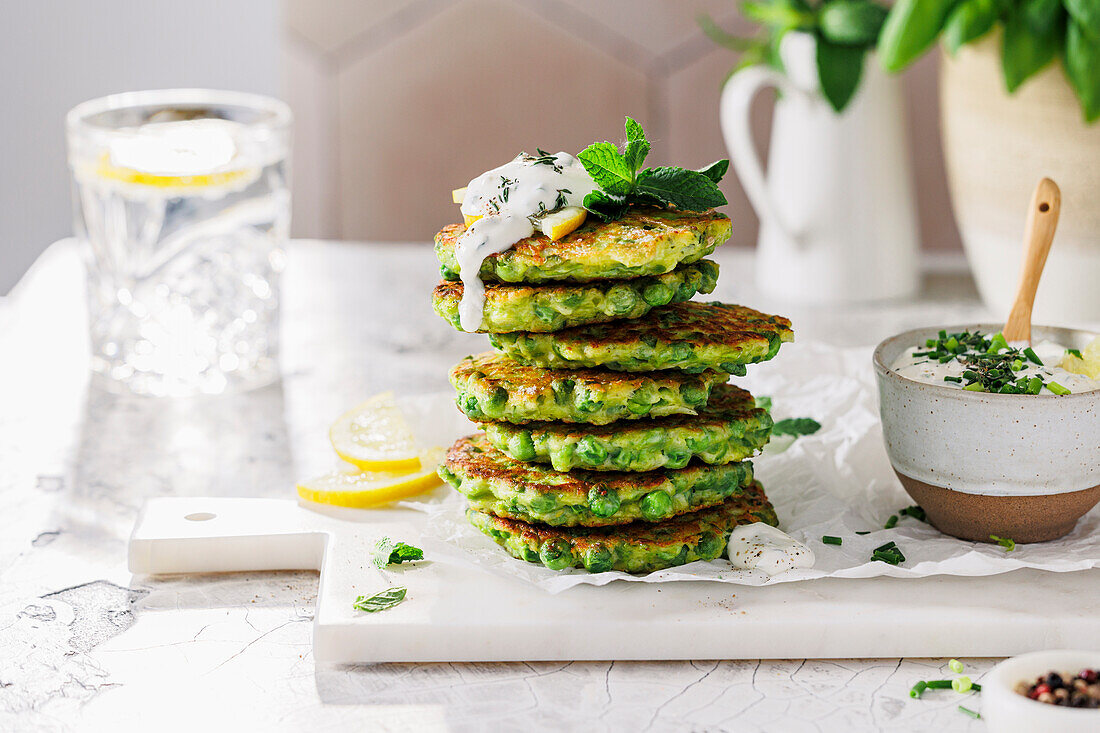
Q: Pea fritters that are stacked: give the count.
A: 7